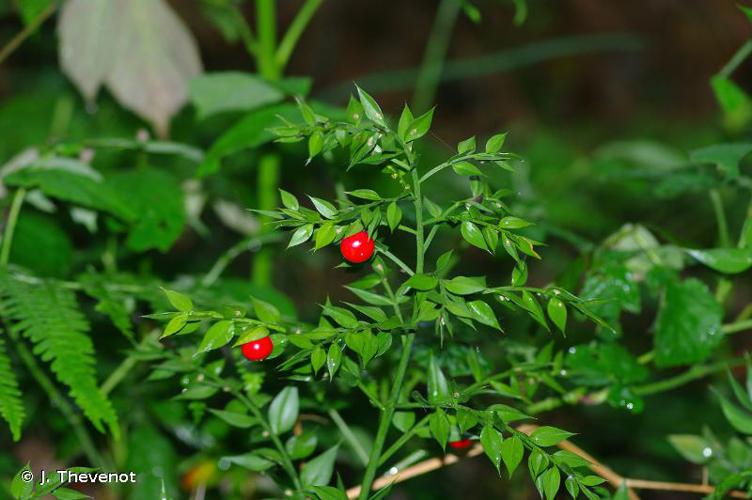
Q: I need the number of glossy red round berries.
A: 3